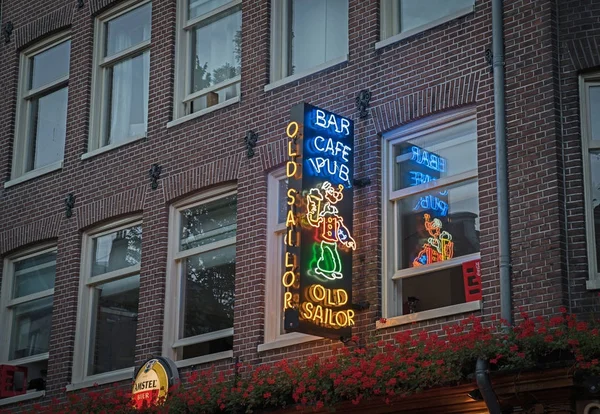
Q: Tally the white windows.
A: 11